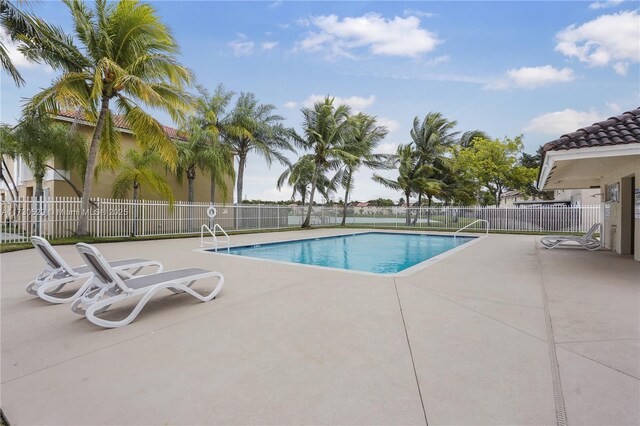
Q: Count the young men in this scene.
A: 0